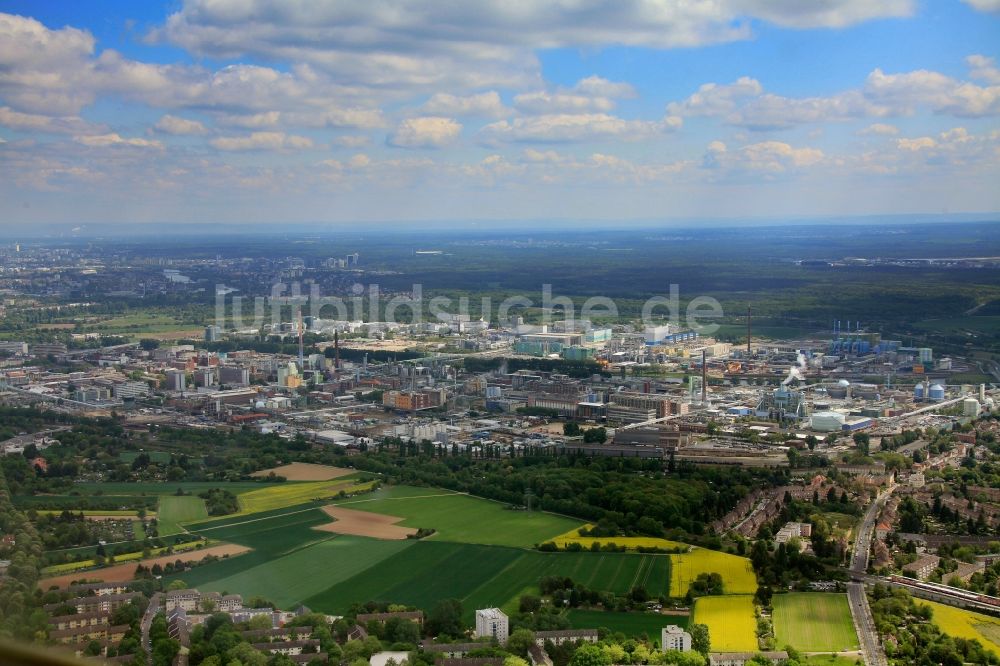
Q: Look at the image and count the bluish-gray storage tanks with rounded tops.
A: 2